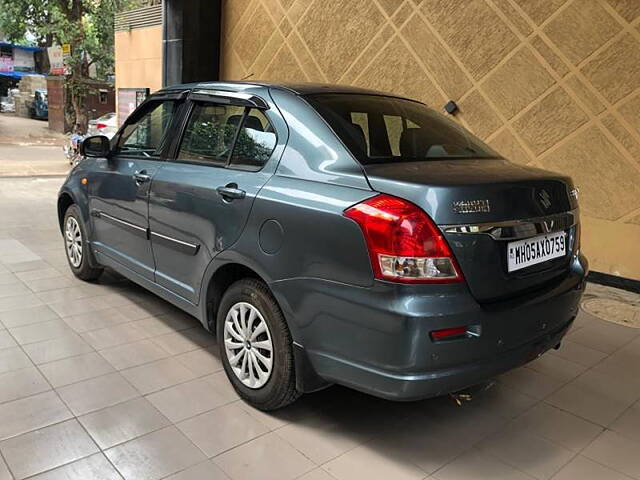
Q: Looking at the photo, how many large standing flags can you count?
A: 0